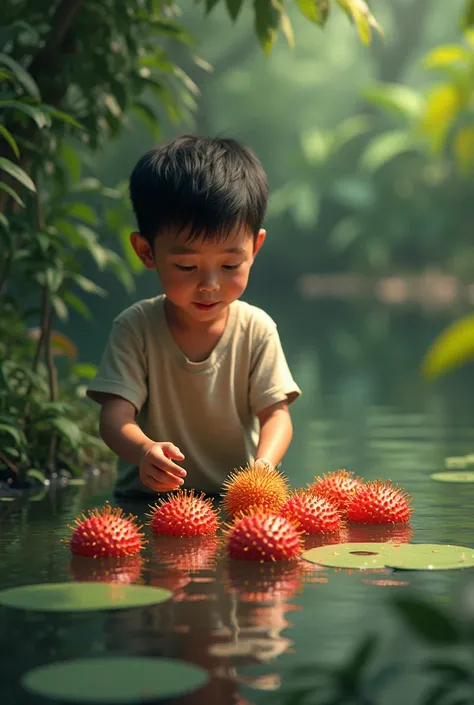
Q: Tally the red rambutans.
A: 6